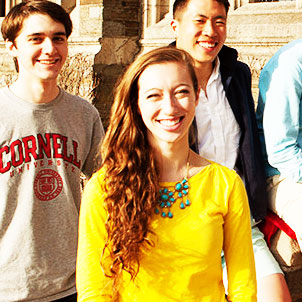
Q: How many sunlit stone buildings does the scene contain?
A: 1